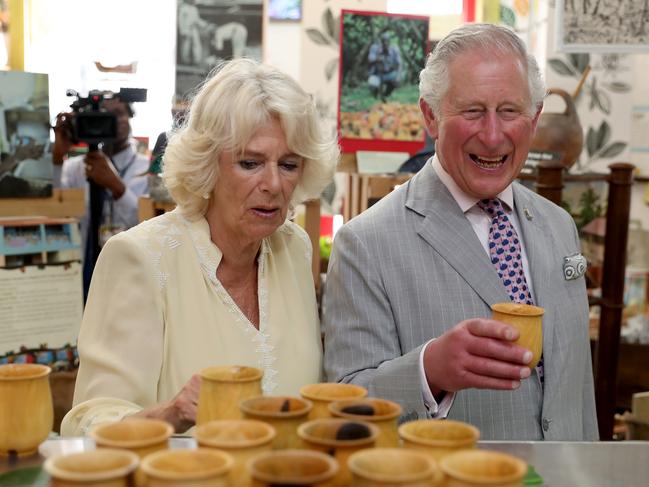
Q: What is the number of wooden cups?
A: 15